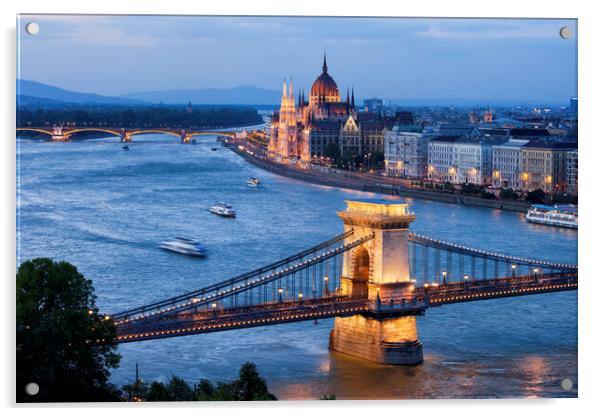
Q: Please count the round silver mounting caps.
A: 4